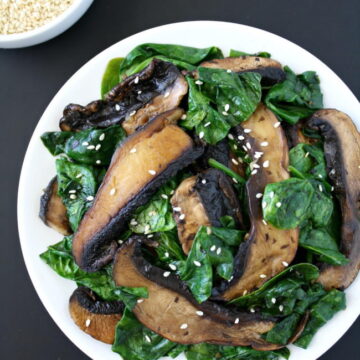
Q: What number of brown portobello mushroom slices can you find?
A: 9